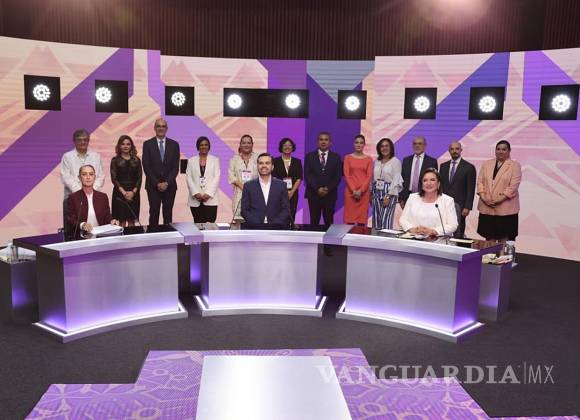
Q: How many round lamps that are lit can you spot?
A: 9